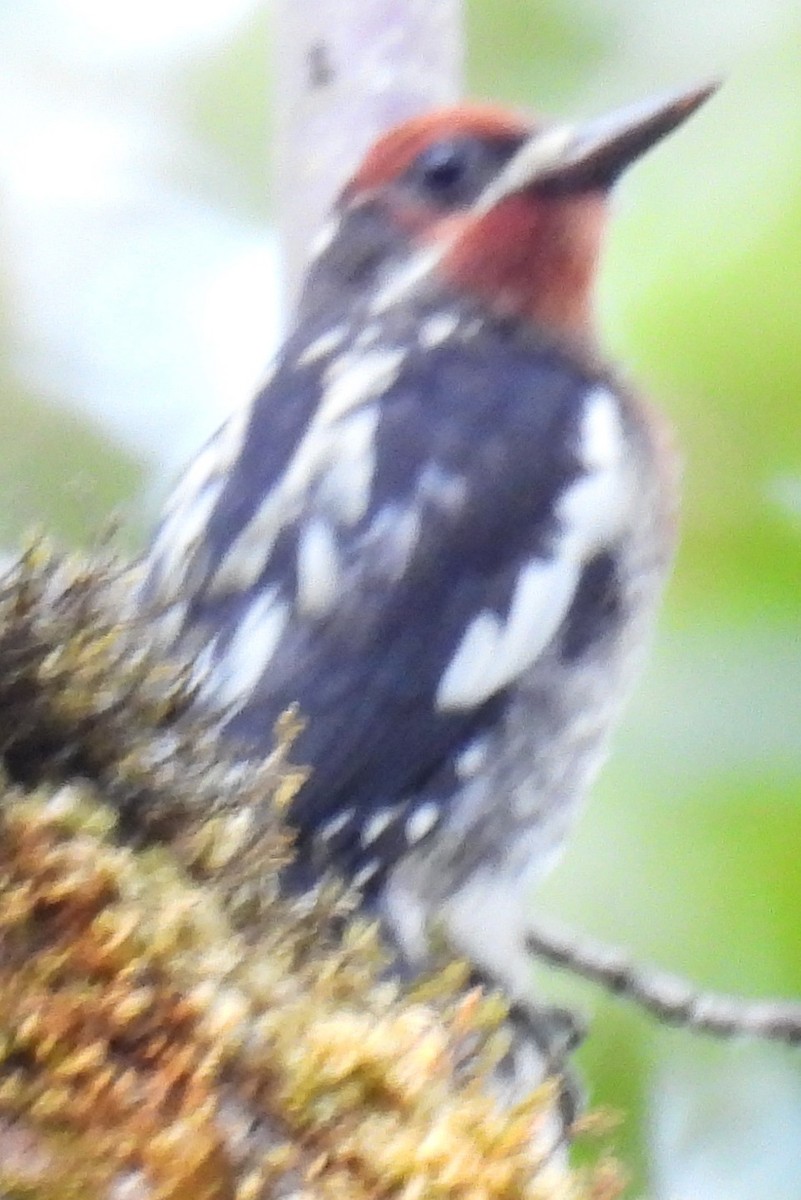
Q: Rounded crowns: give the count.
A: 1